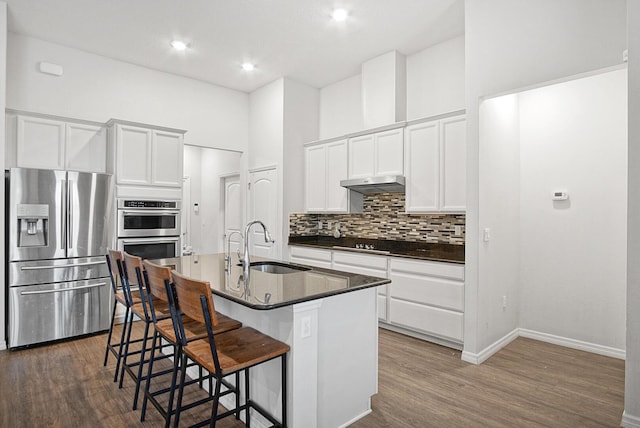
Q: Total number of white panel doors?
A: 2